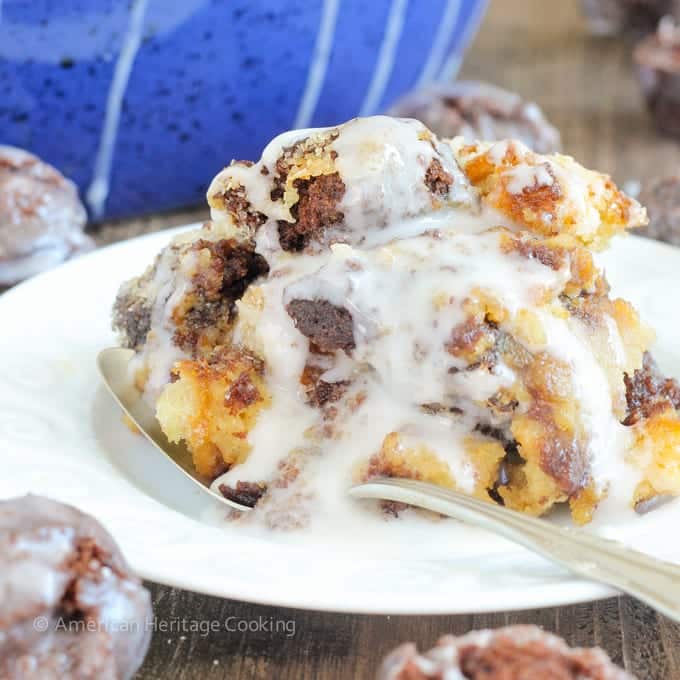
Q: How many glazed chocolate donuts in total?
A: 7